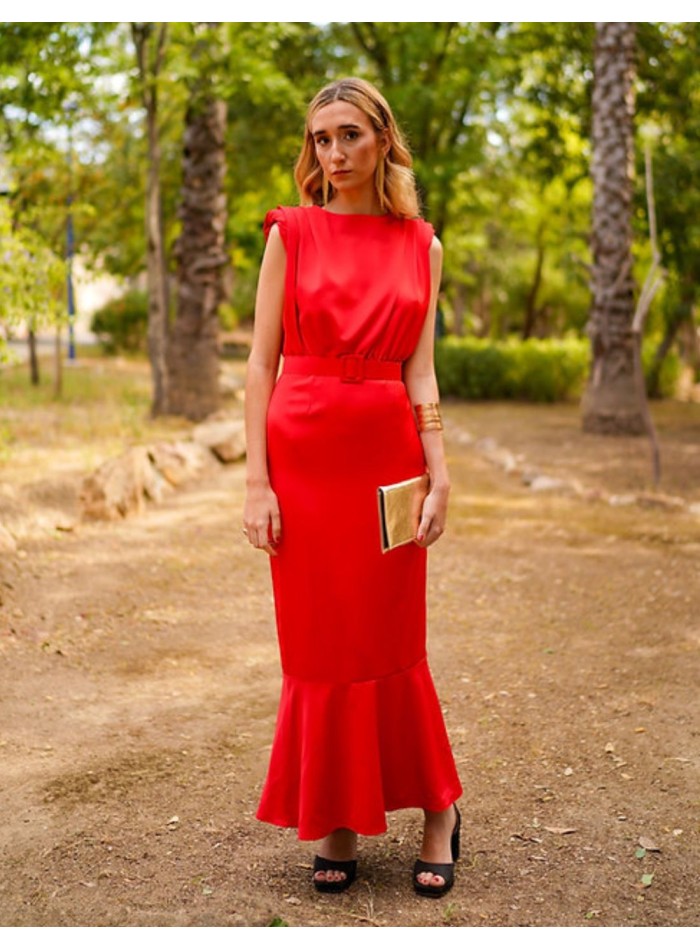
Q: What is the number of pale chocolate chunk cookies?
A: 0